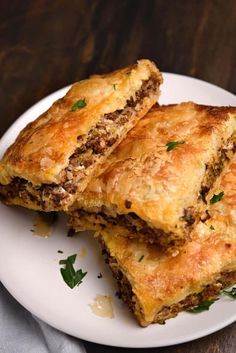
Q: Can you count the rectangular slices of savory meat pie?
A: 3